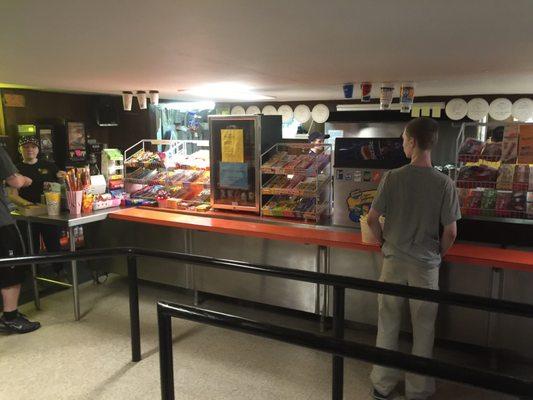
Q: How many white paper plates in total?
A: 10